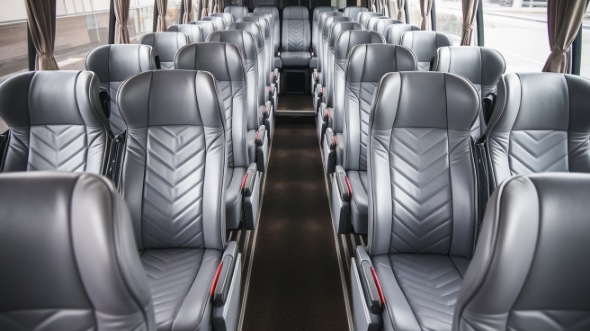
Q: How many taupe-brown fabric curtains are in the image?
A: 12